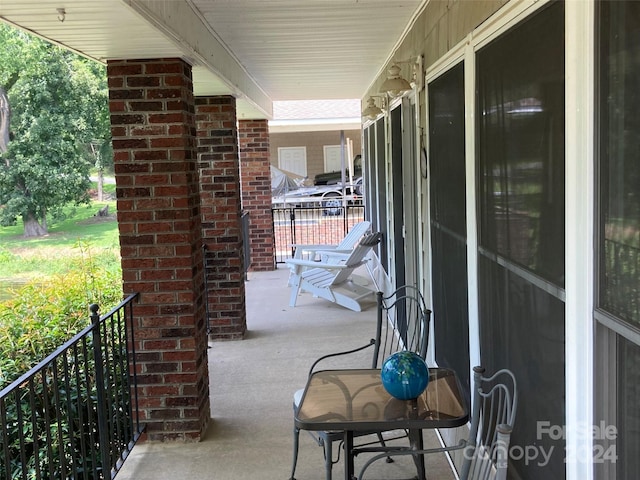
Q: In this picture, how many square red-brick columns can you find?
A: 3